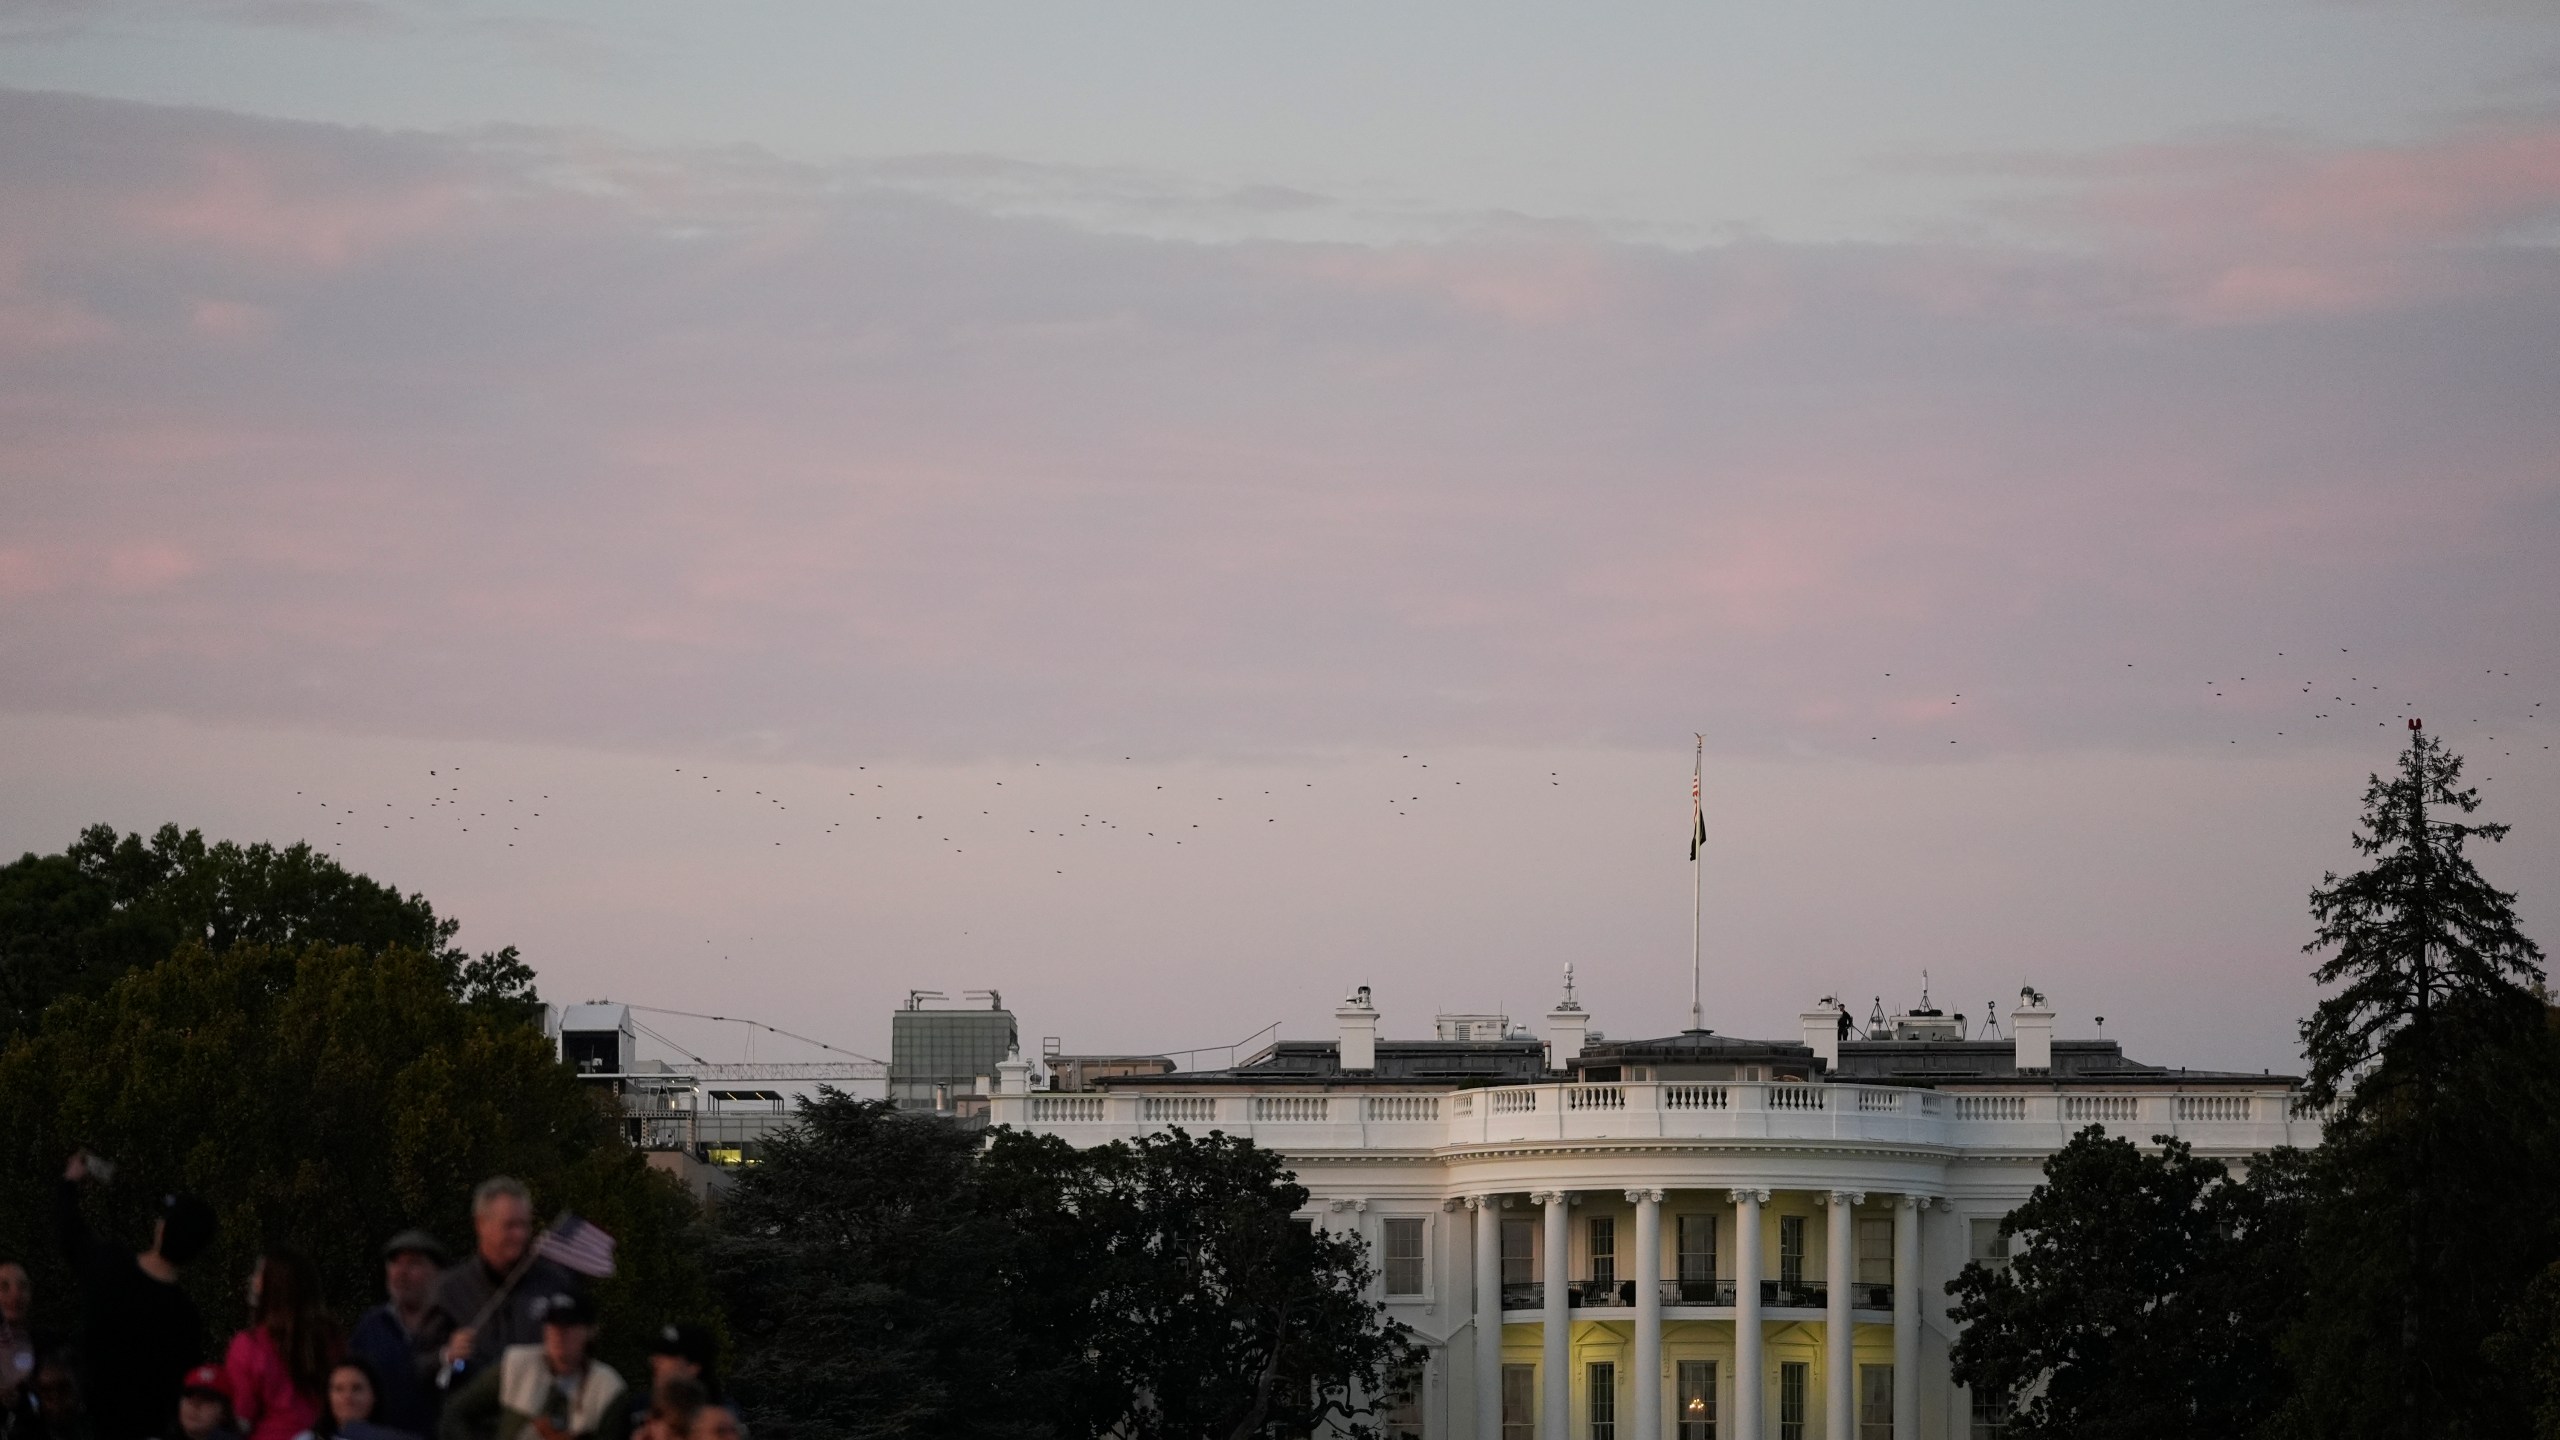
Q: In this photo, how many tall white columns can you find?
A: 6